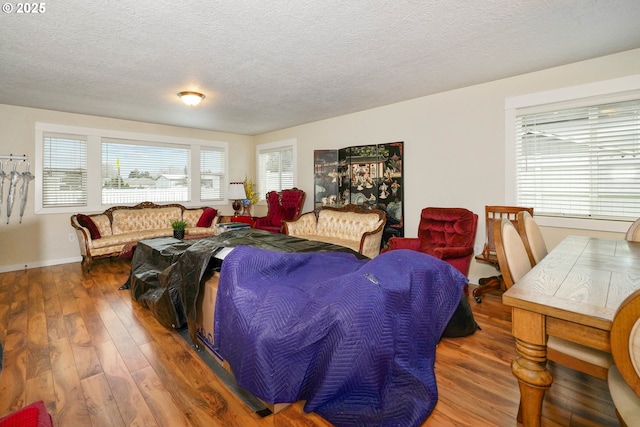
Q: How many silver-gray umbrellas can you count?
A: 3